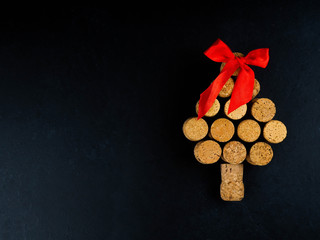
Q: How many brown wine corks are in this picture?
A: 14